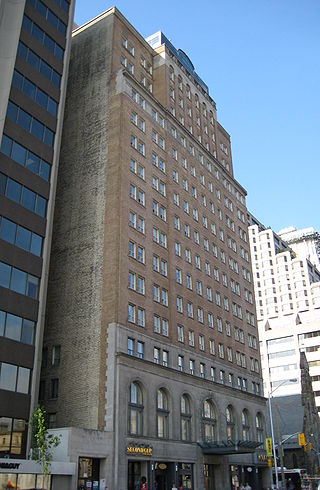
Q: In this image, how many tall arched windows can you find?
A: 7